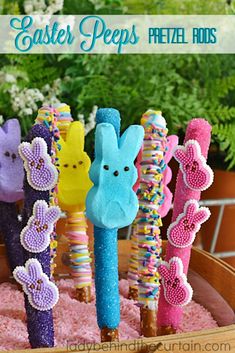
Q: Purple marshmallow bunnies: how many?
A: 1